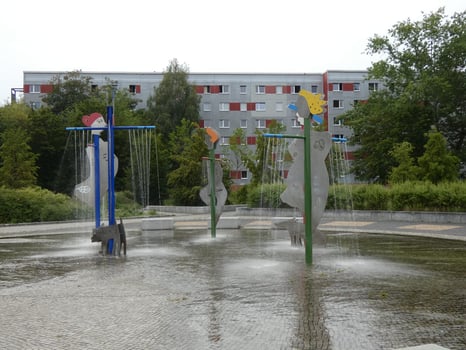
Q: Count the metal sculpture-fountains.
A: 3